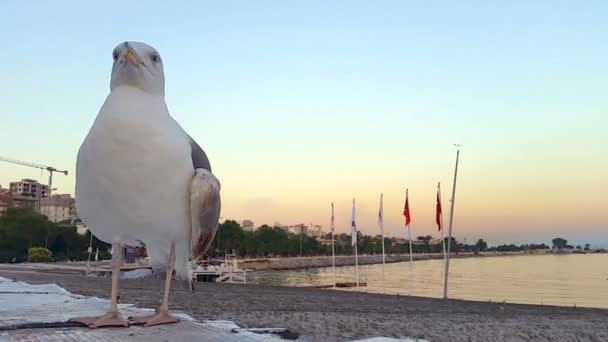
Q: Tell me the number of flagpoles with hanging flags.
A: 5